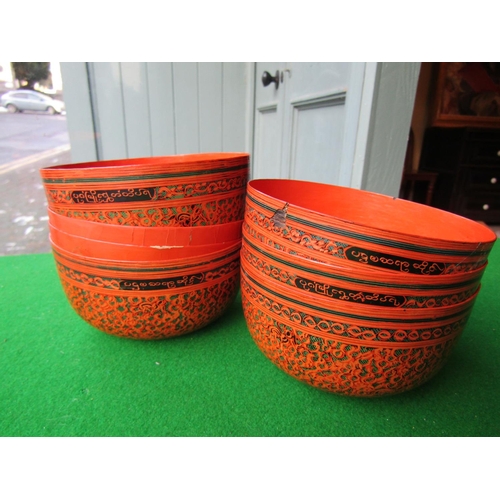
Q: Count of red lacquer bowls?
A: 7